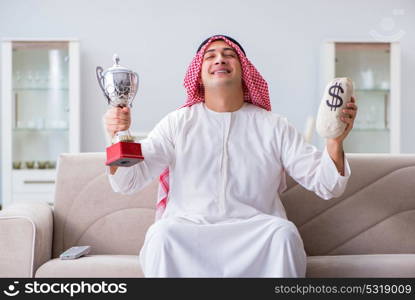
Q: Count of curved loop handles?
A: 2